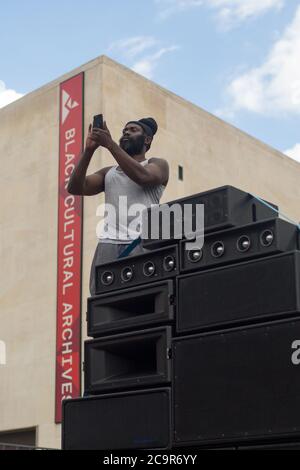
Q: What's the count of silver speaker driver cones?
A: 8